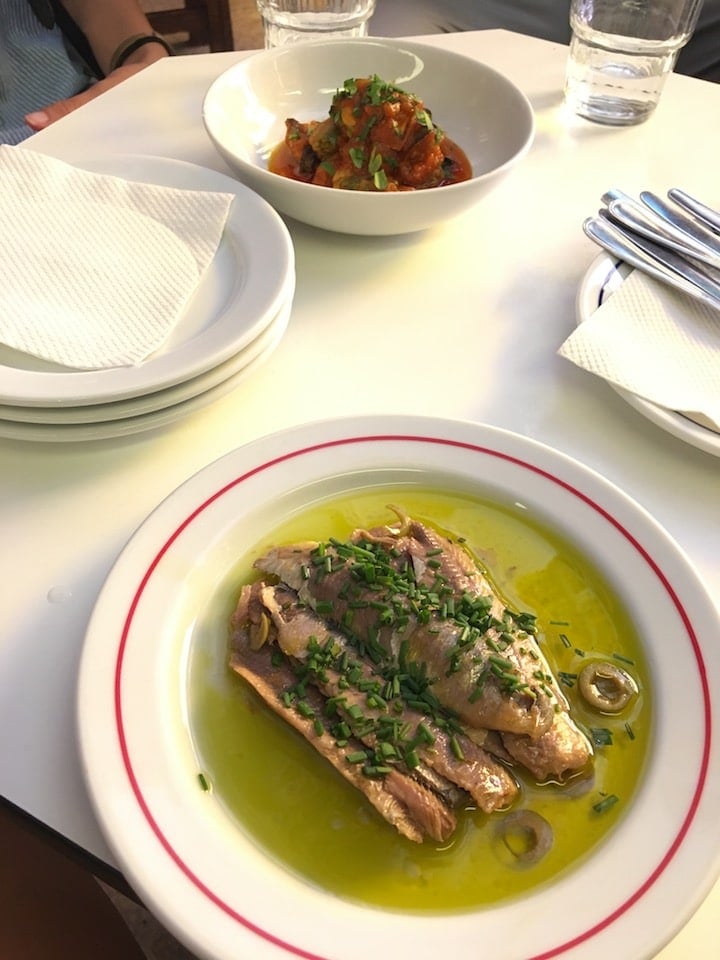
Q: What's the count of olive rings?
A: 2